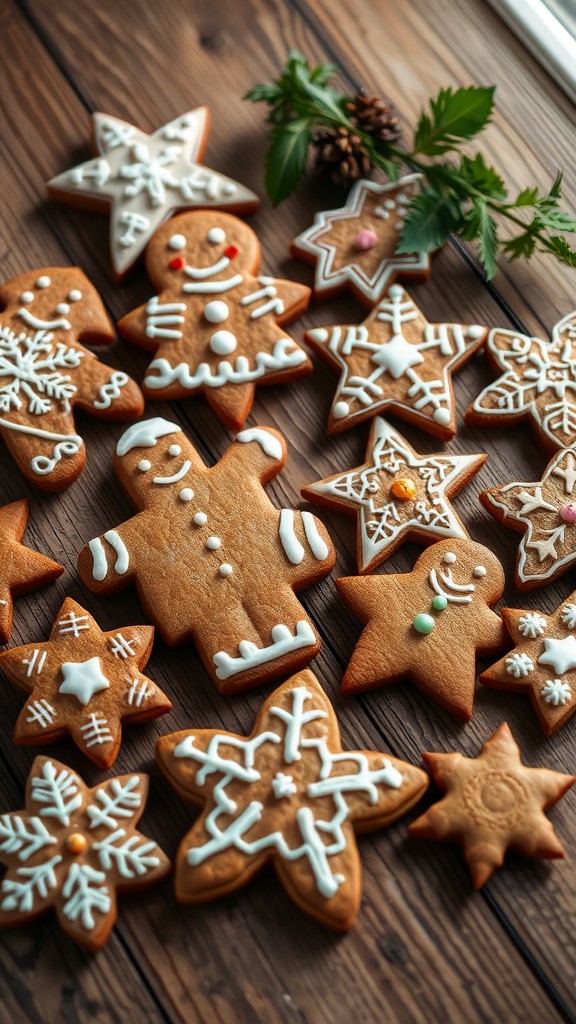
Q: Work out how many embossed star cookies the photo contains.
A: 1